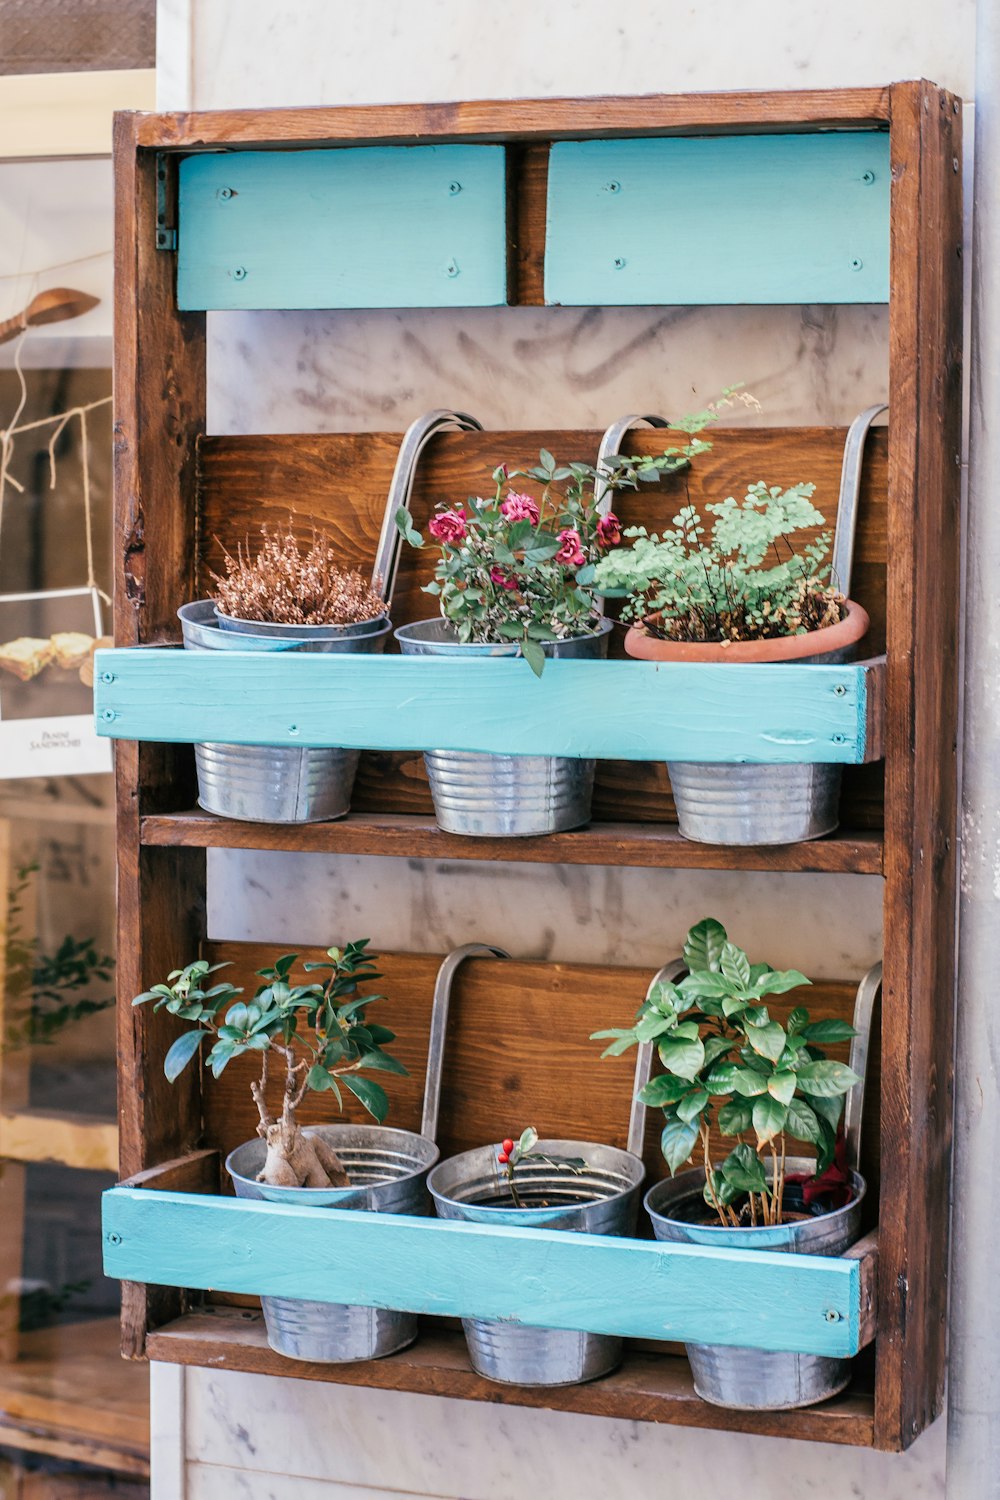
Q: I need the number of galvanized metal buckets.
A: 6